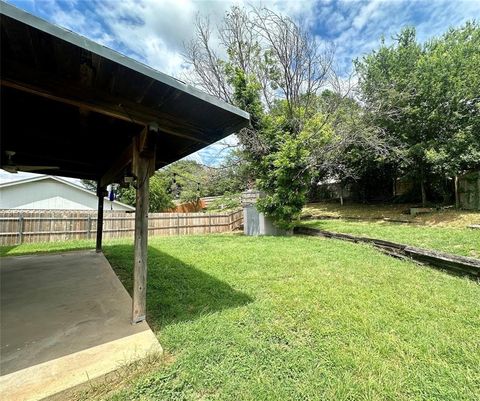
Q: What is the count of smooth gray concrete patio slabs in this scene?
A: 1